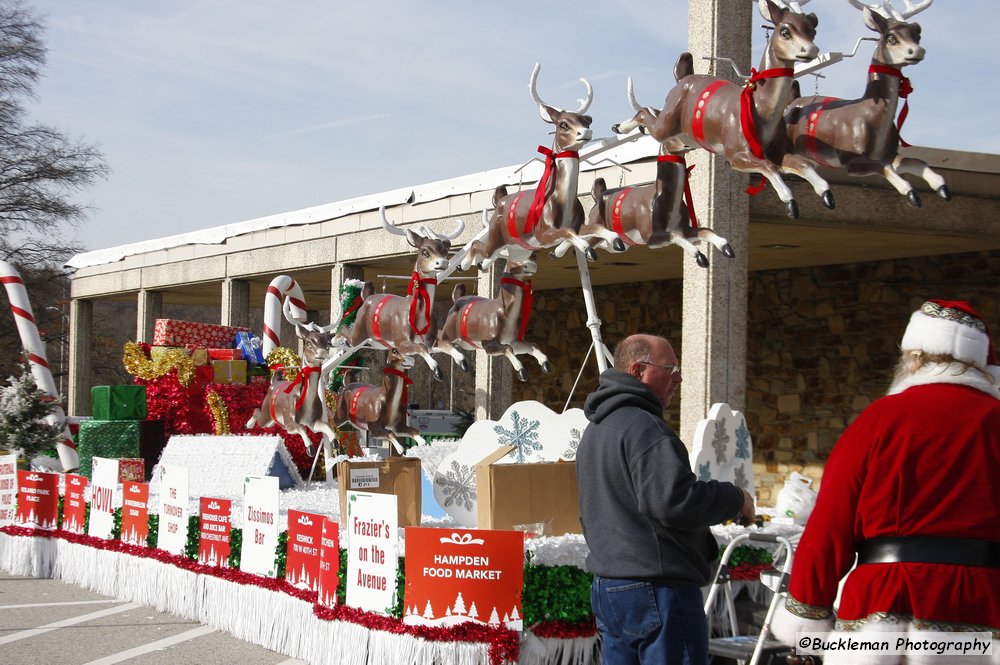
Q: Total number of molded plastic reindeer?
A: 8